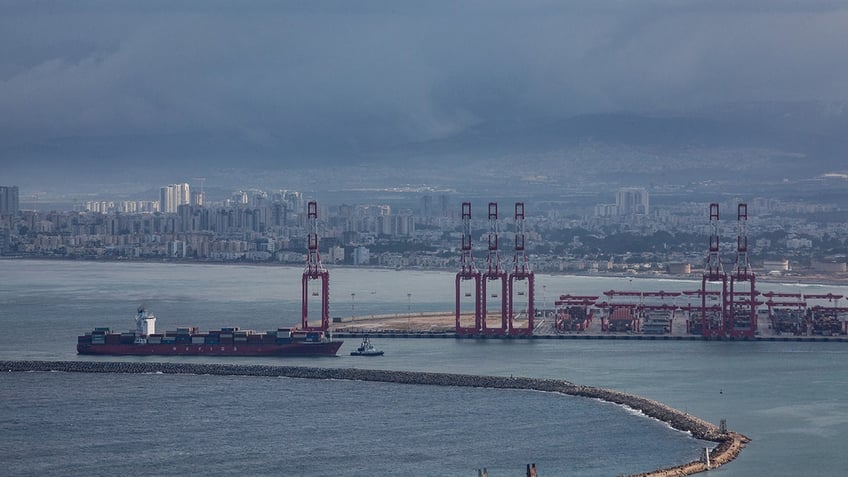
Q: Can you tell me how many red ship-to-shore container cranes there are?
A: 6